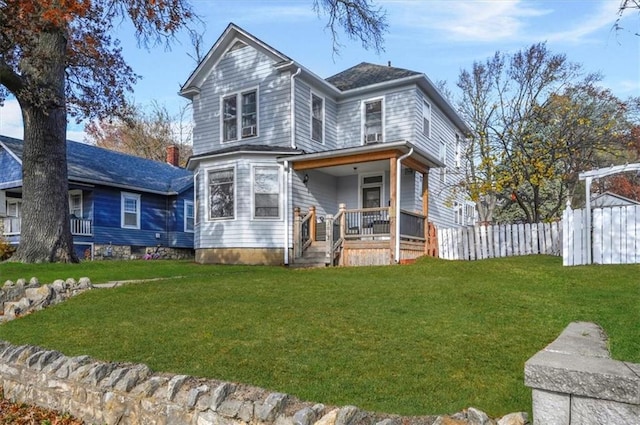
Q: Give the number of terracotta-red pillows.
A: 0